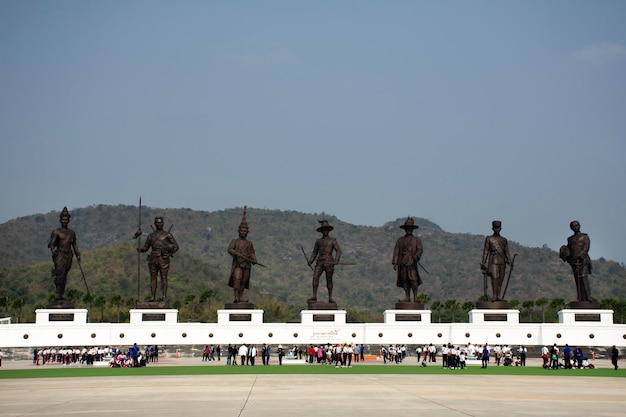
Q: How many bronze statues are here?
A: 7